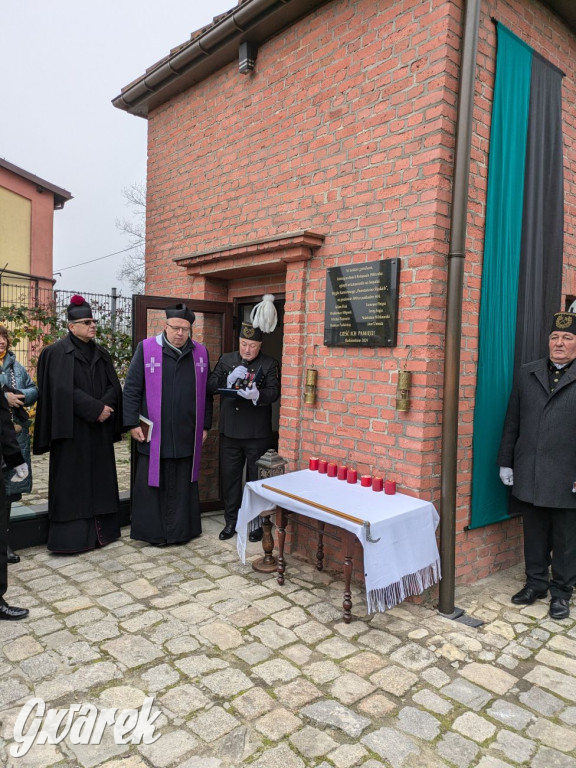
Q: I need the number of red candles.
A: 8